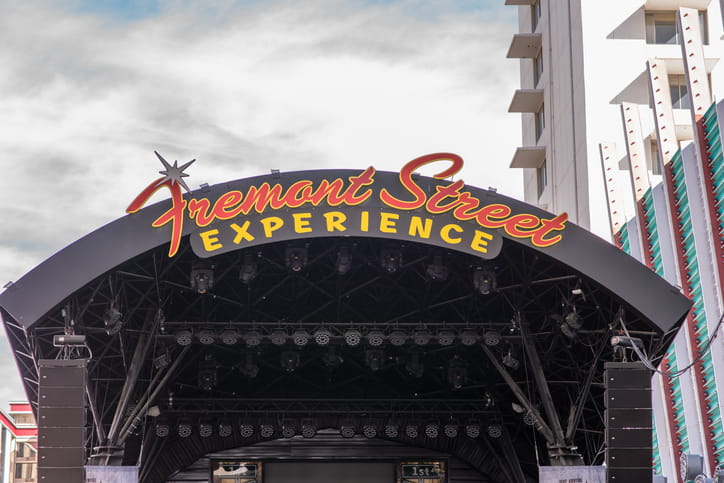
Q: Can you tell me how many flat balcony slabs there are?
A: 4